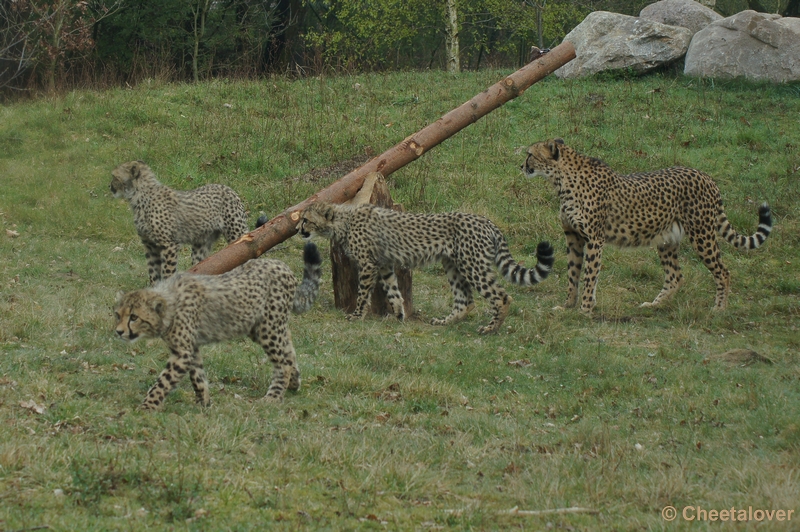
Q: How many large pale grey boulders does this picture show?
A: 3